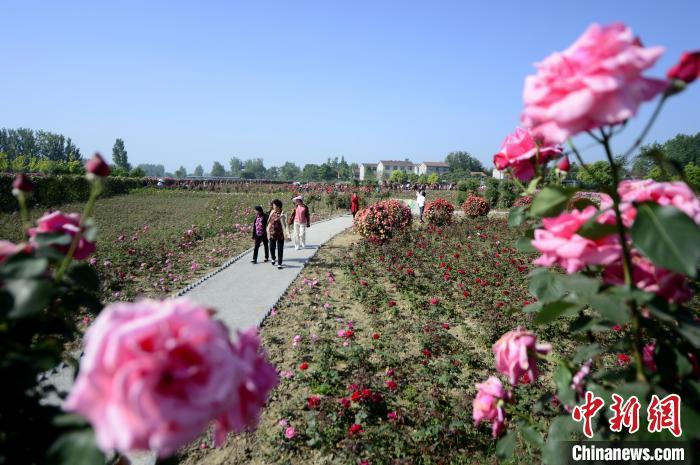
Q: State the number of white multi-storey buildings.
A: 3